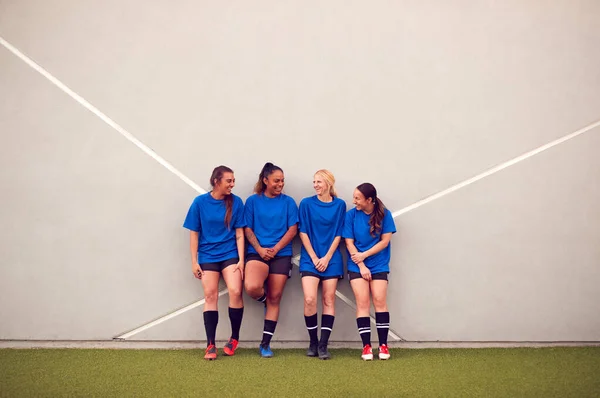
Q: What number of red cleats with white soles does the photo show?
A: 2